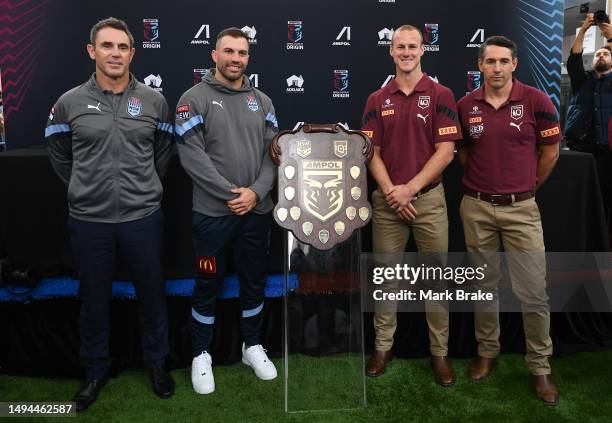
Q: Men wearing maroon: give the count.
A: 2